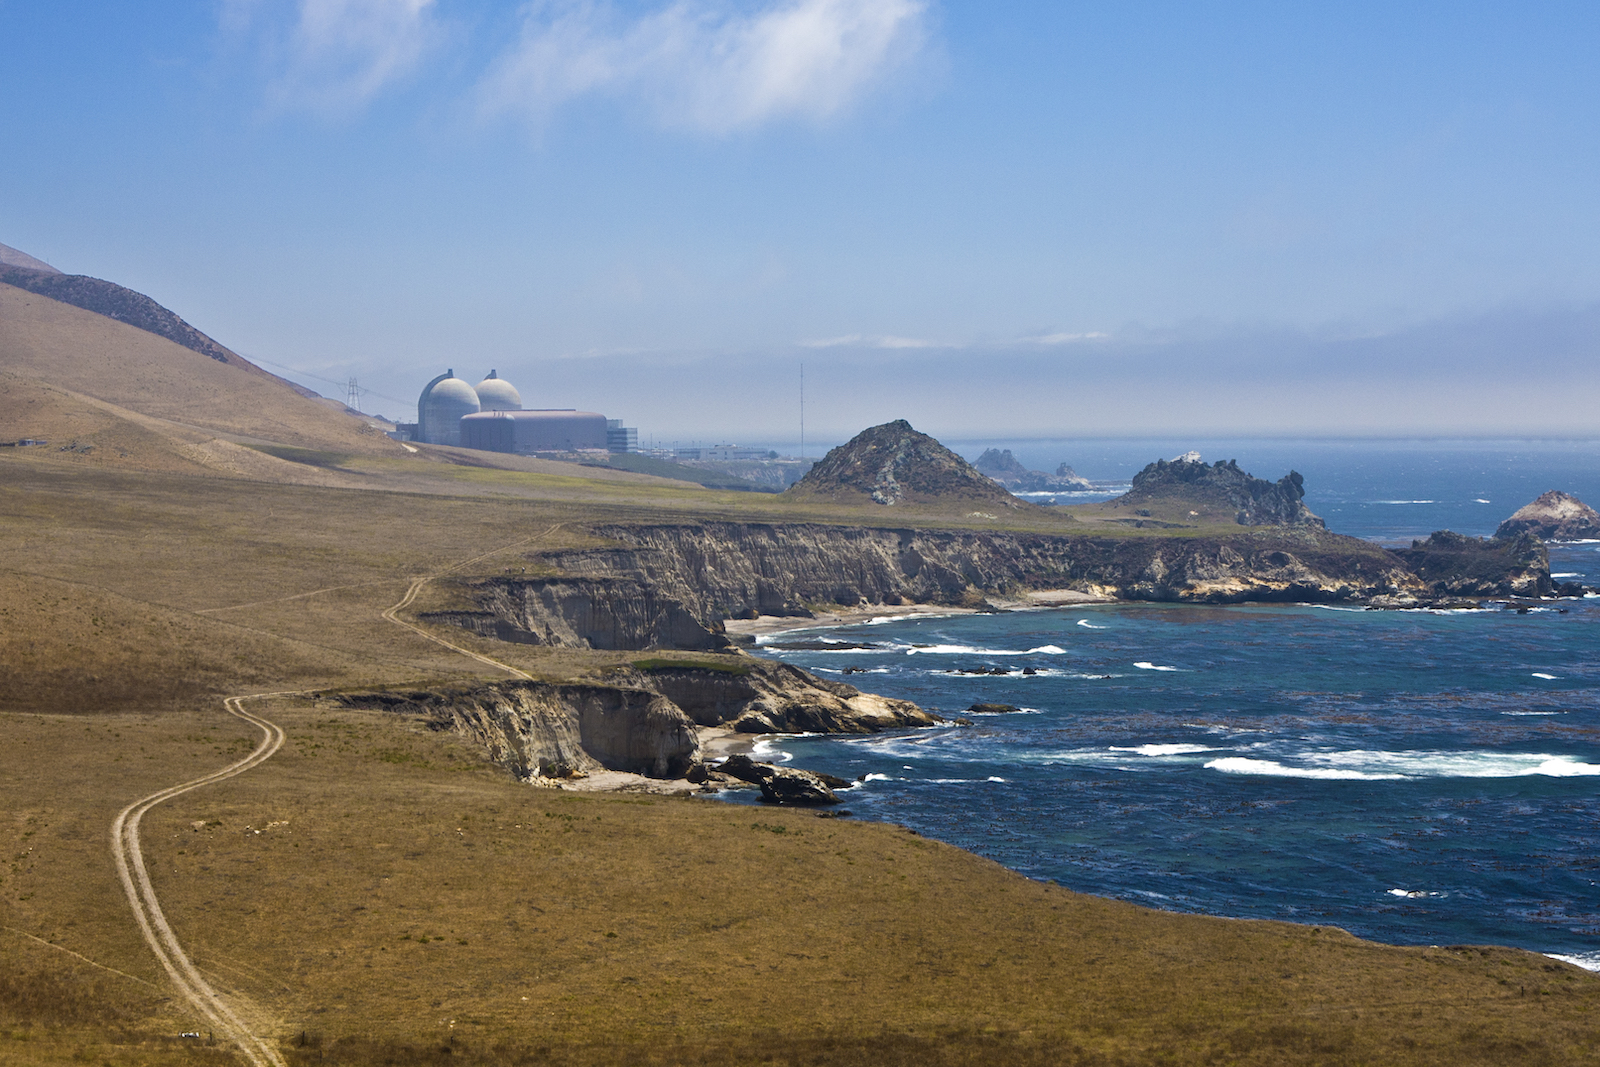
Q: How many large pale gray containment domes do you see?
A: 2